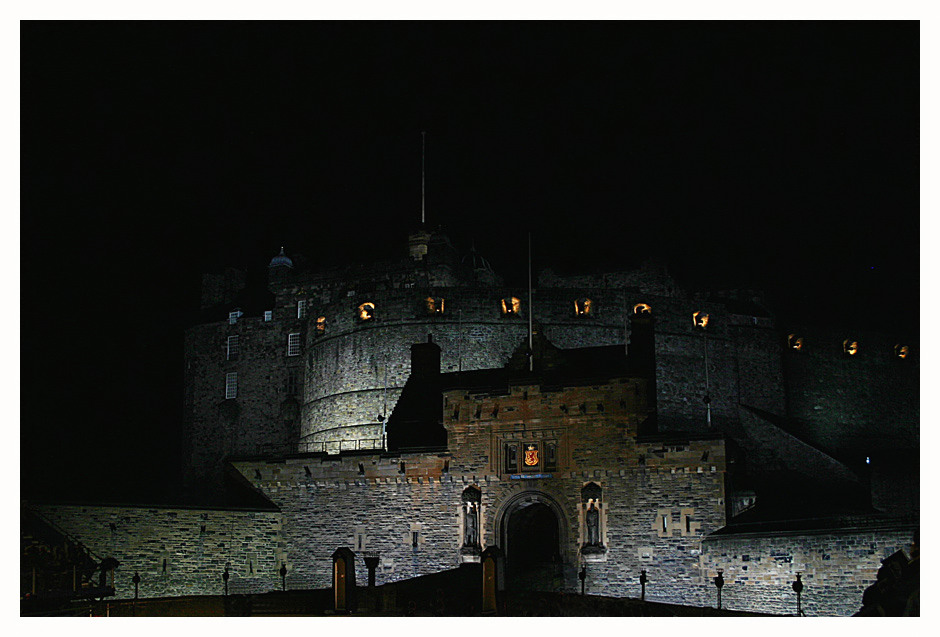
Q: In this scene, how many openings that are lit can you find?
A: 10